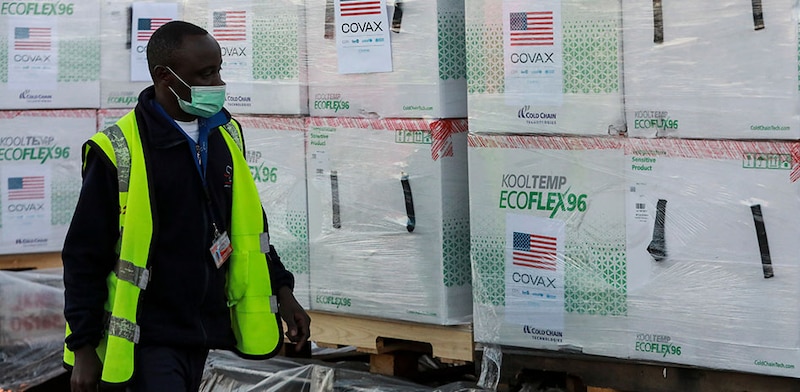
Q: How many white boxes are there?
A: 12